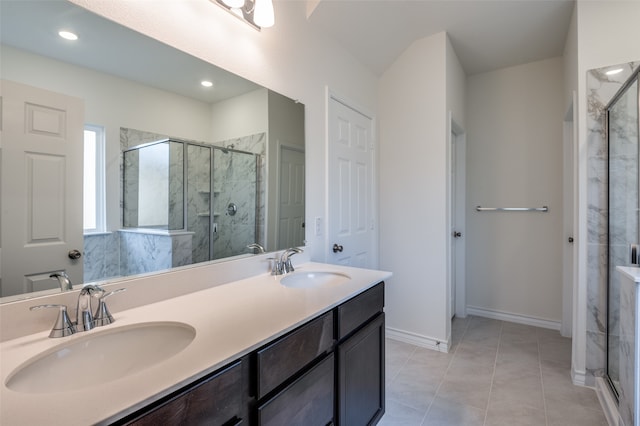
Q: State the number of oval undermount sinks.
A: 2